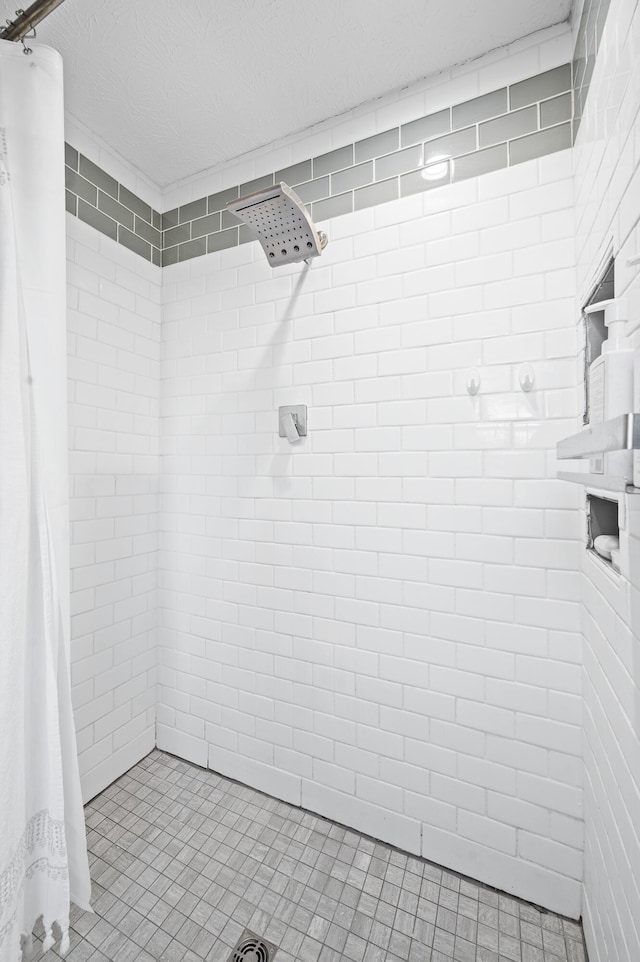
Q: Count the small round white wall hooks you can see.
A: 2